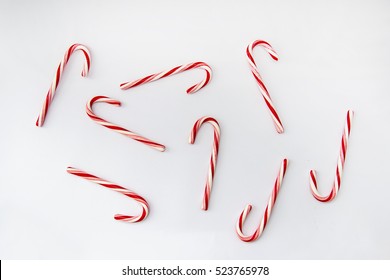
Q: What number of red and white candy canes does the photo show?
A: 8